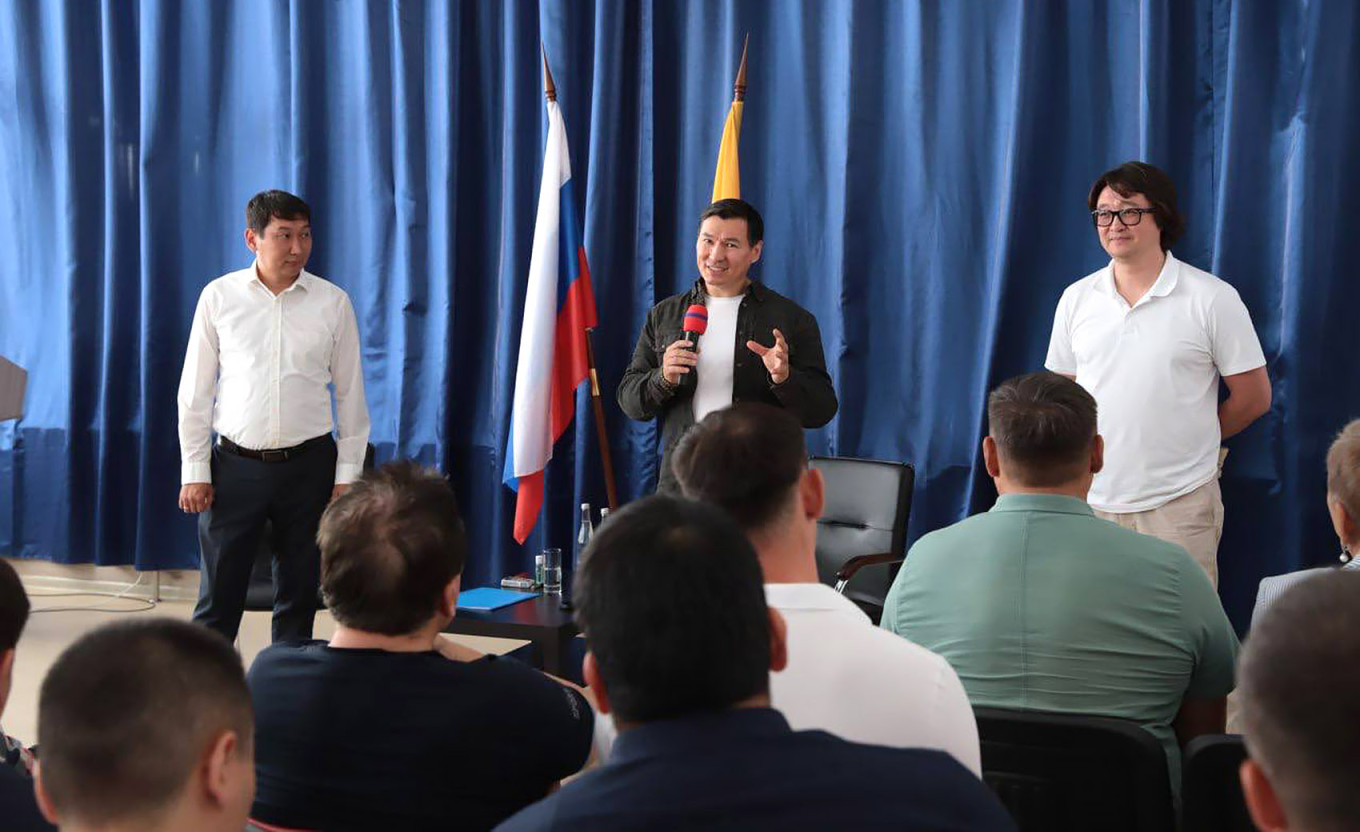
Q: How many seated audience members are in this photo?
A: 8